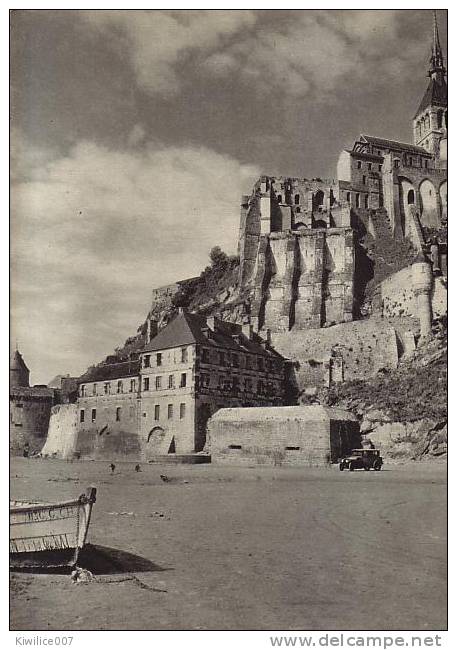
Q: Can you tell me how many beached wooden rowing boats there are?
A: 1